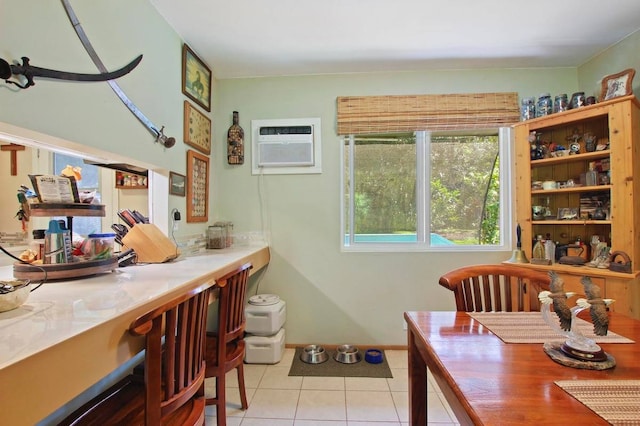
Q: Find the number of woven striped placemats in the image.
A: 2